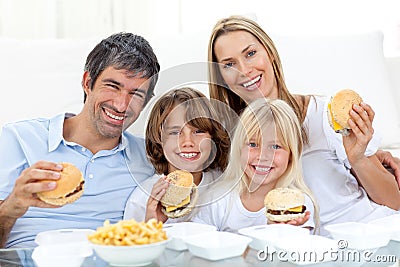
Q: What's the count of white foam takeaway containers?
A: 4